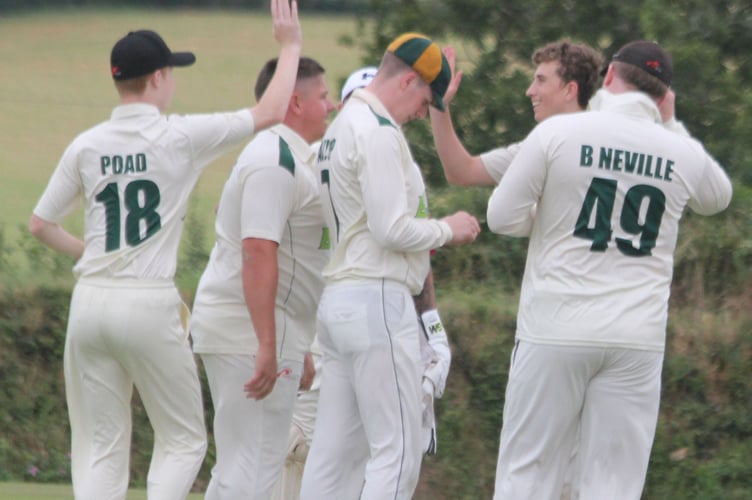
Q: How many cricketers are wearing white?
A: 6